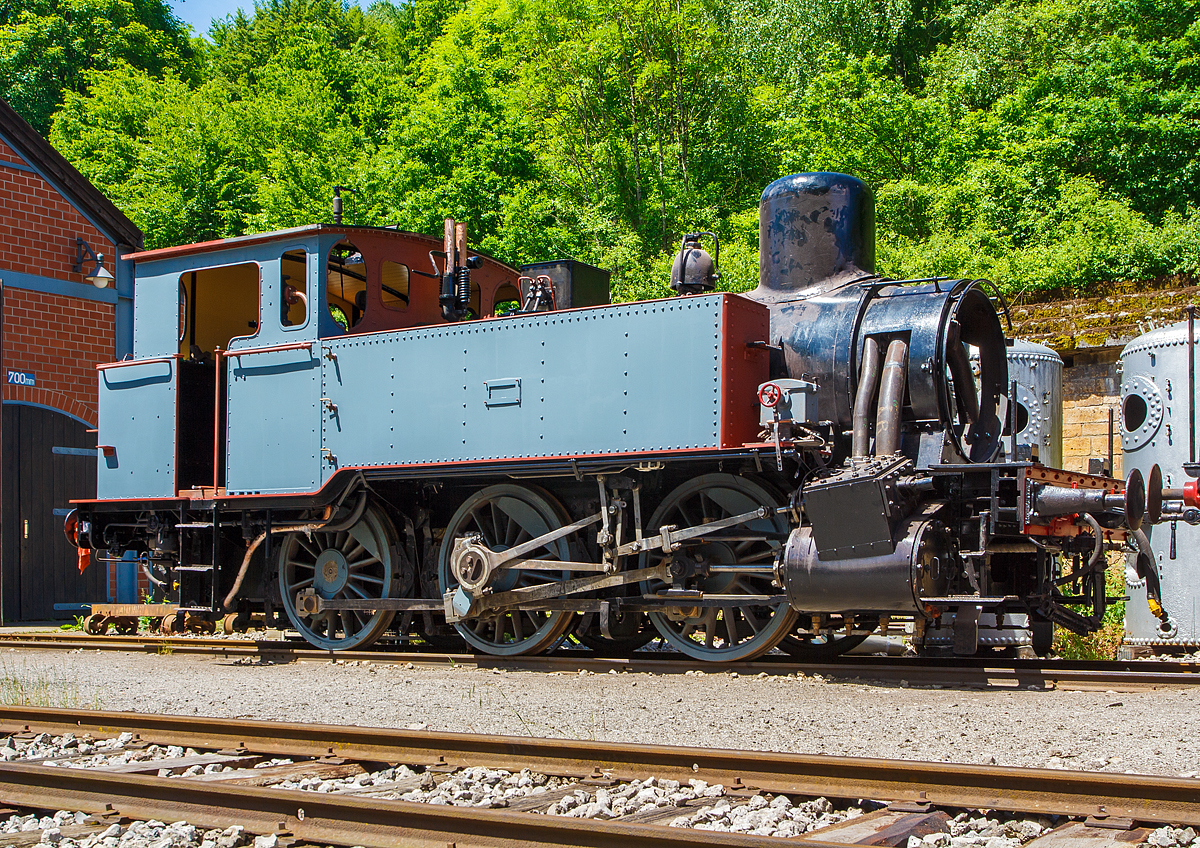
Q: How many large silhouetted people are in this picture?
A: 0